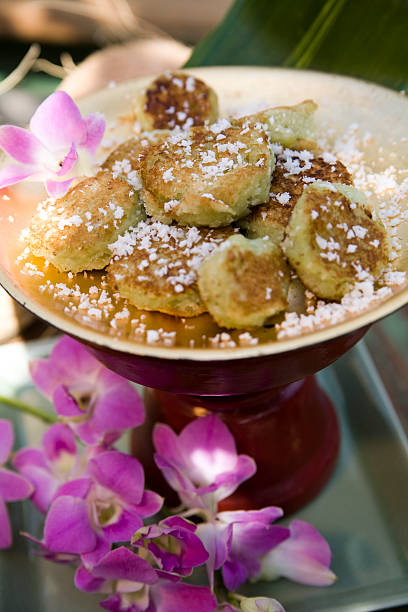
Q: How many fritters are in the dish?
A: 9